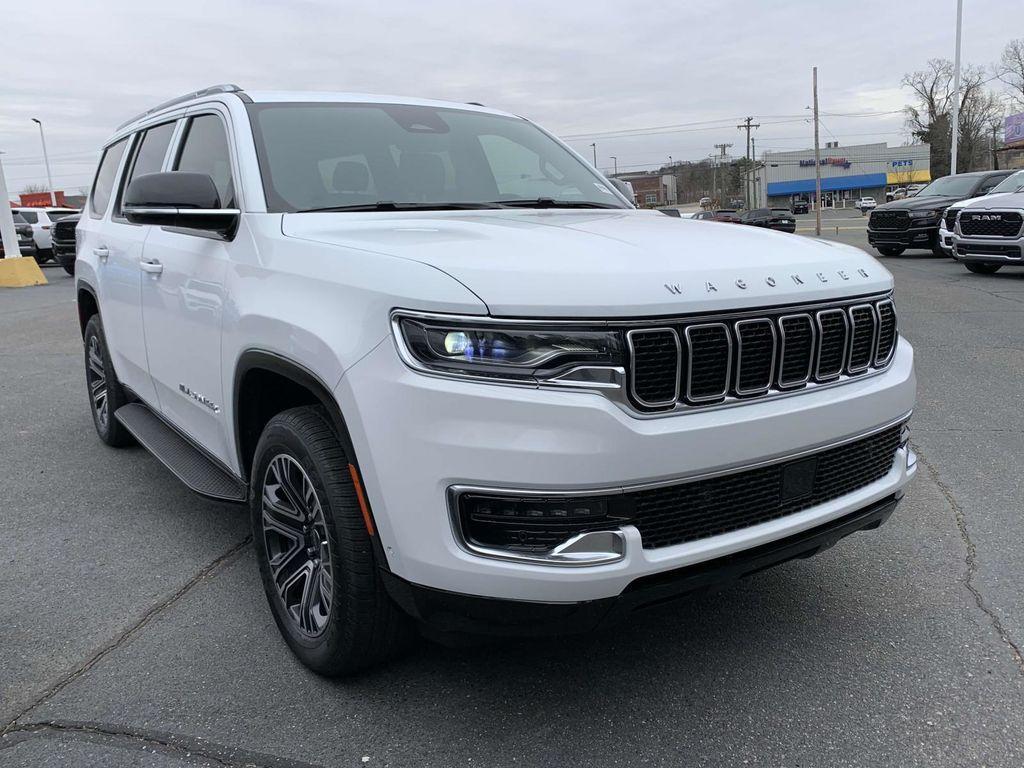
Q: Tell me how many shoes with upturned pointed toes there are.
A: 0